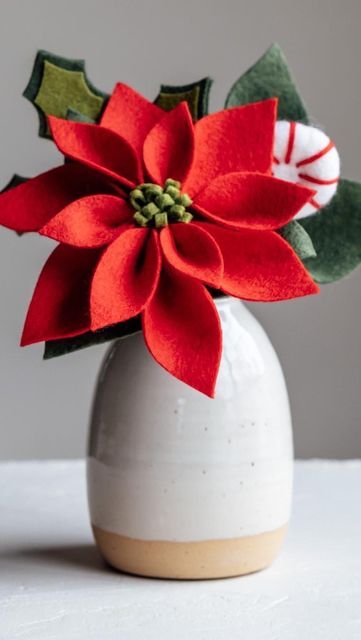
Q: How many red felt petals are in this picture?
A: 12